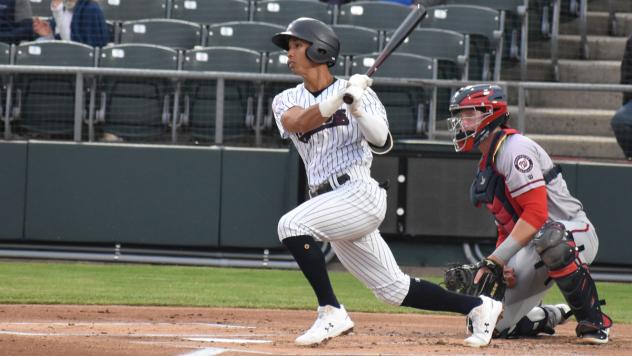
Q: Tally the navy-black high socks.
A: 2